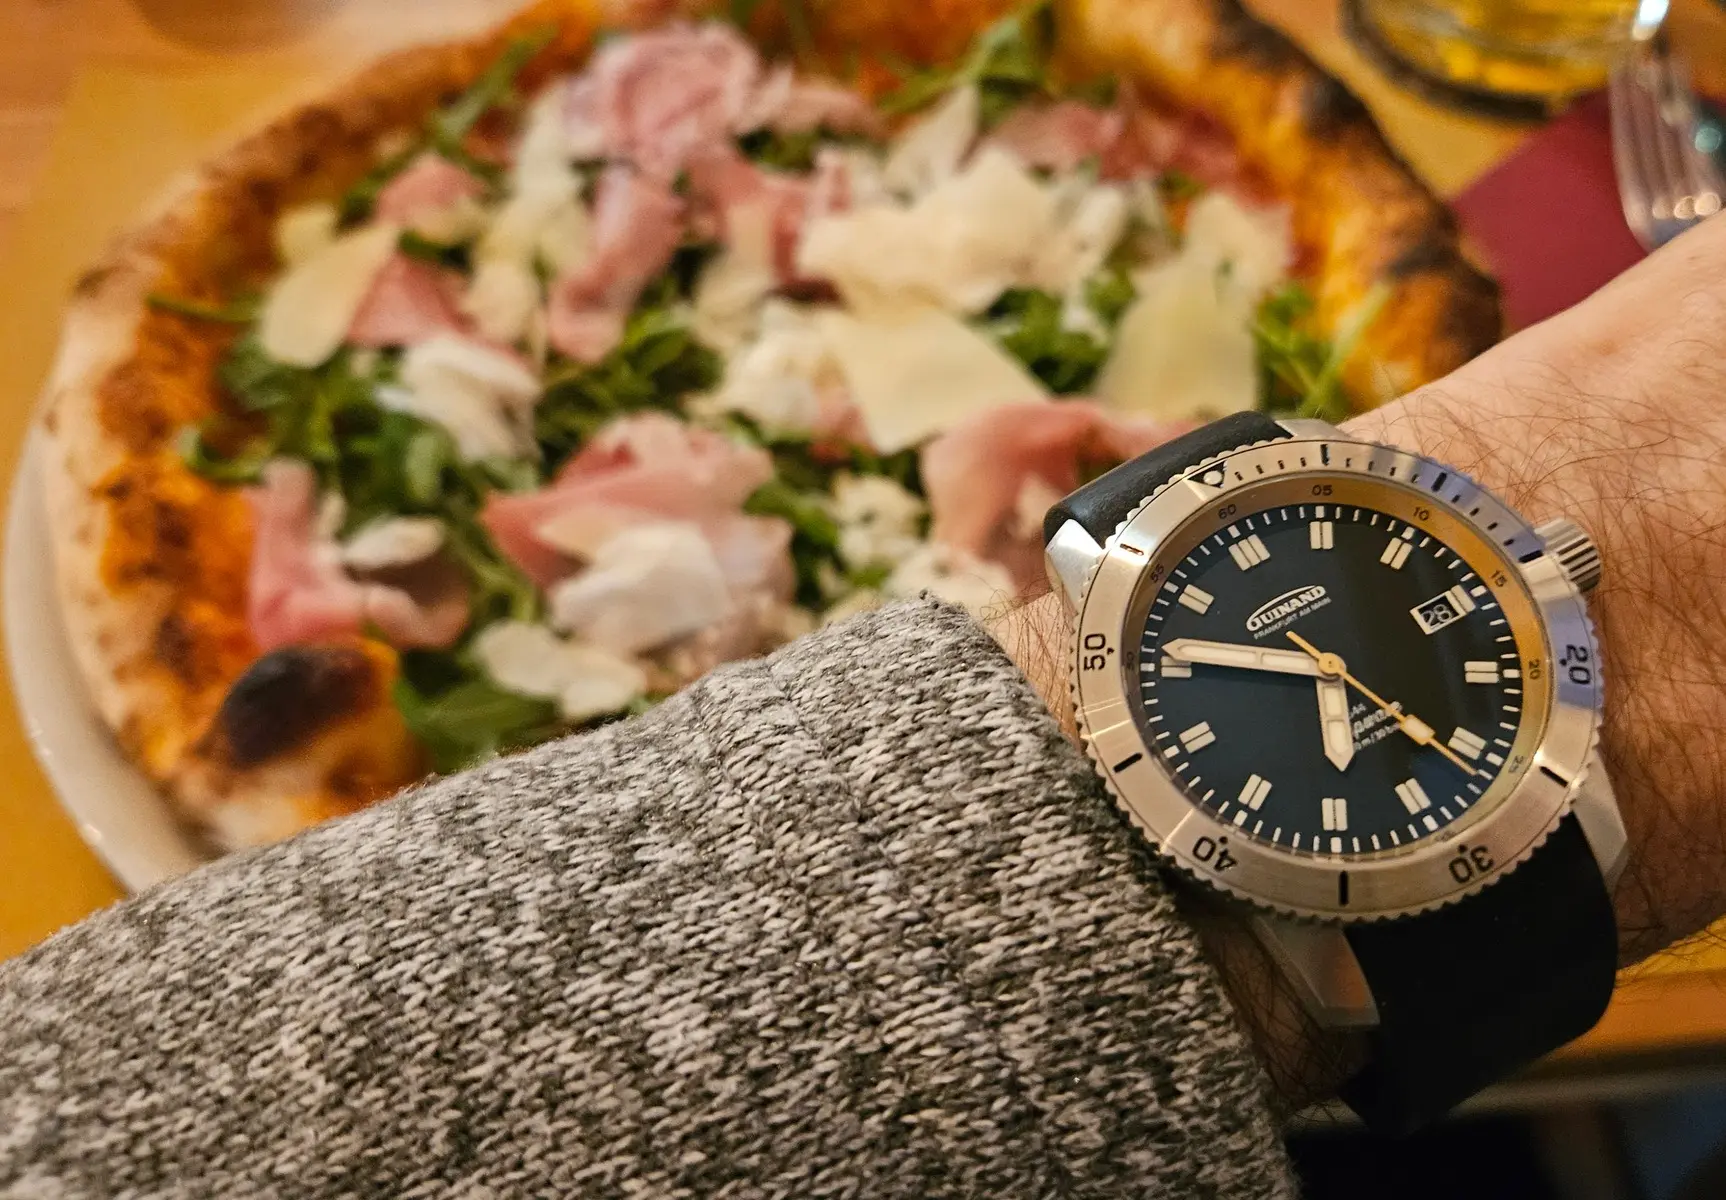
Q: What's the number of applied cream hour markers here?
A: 12